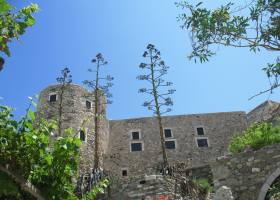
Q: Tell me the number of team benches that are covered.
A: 0